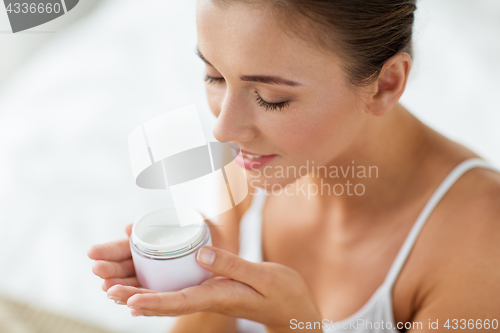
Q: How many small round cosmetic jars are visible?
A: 1